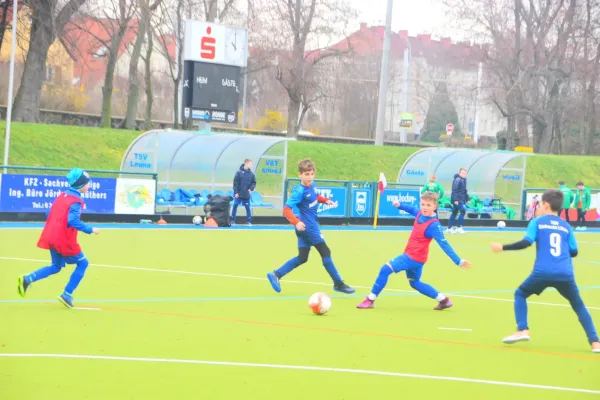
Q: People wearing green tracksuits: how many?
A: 3